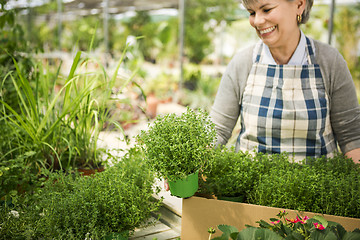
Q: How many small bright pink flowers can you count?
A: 4